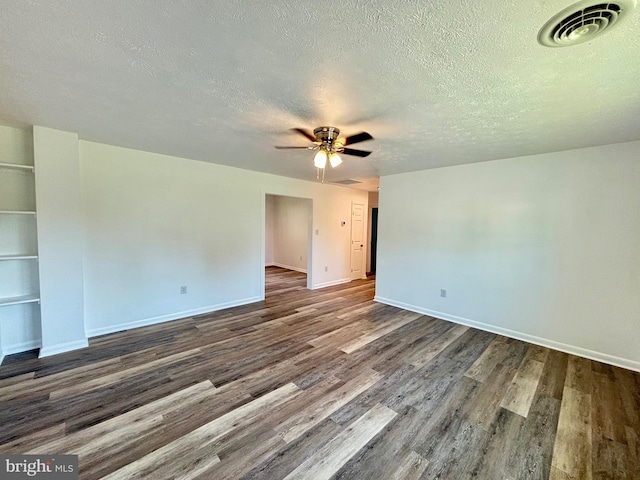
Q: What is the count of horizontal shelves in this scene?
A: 4